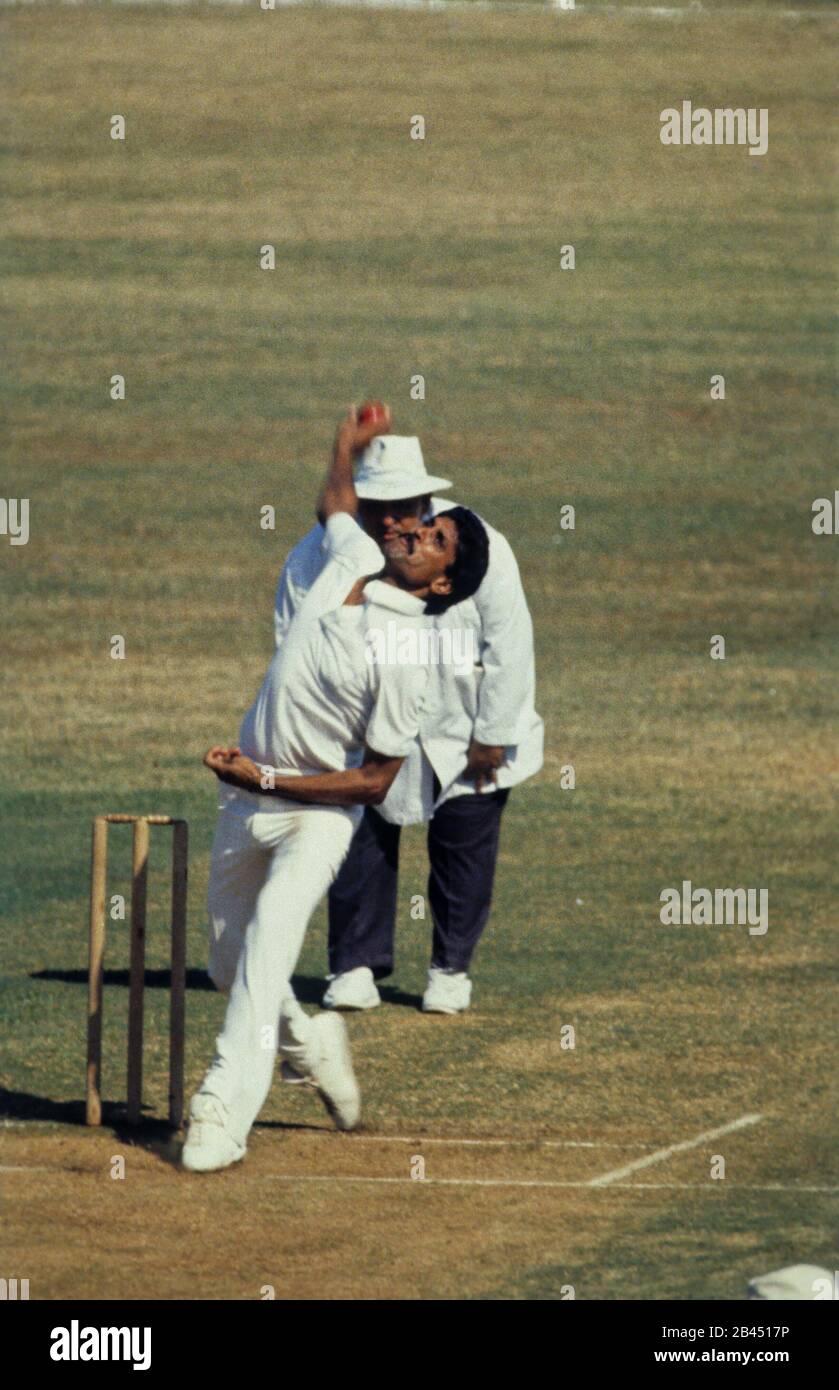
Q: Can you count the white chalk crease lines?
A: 3